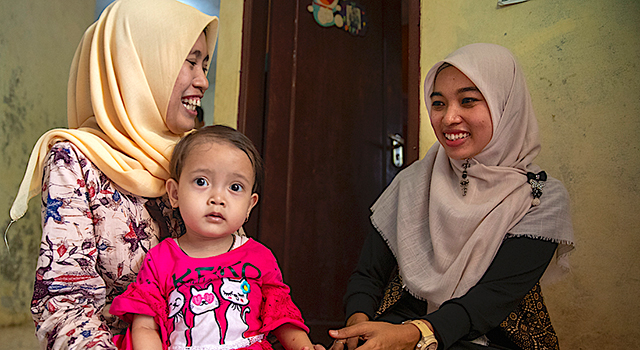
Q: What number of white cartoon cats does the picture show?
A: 3